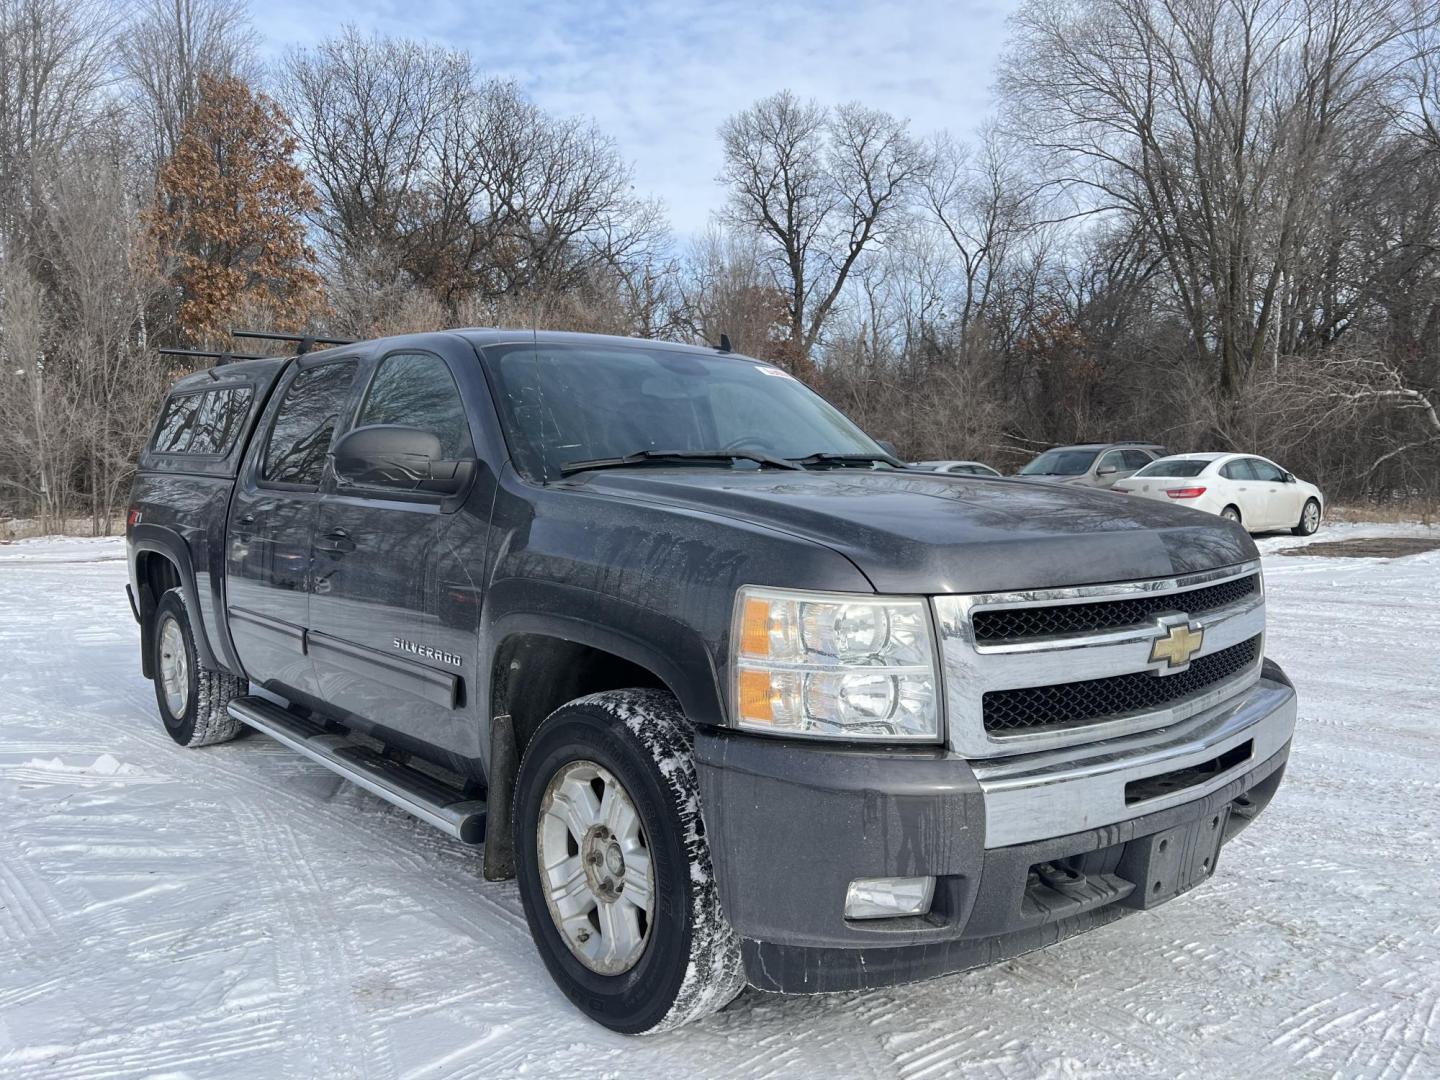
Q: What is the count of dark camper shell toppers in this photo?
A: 1